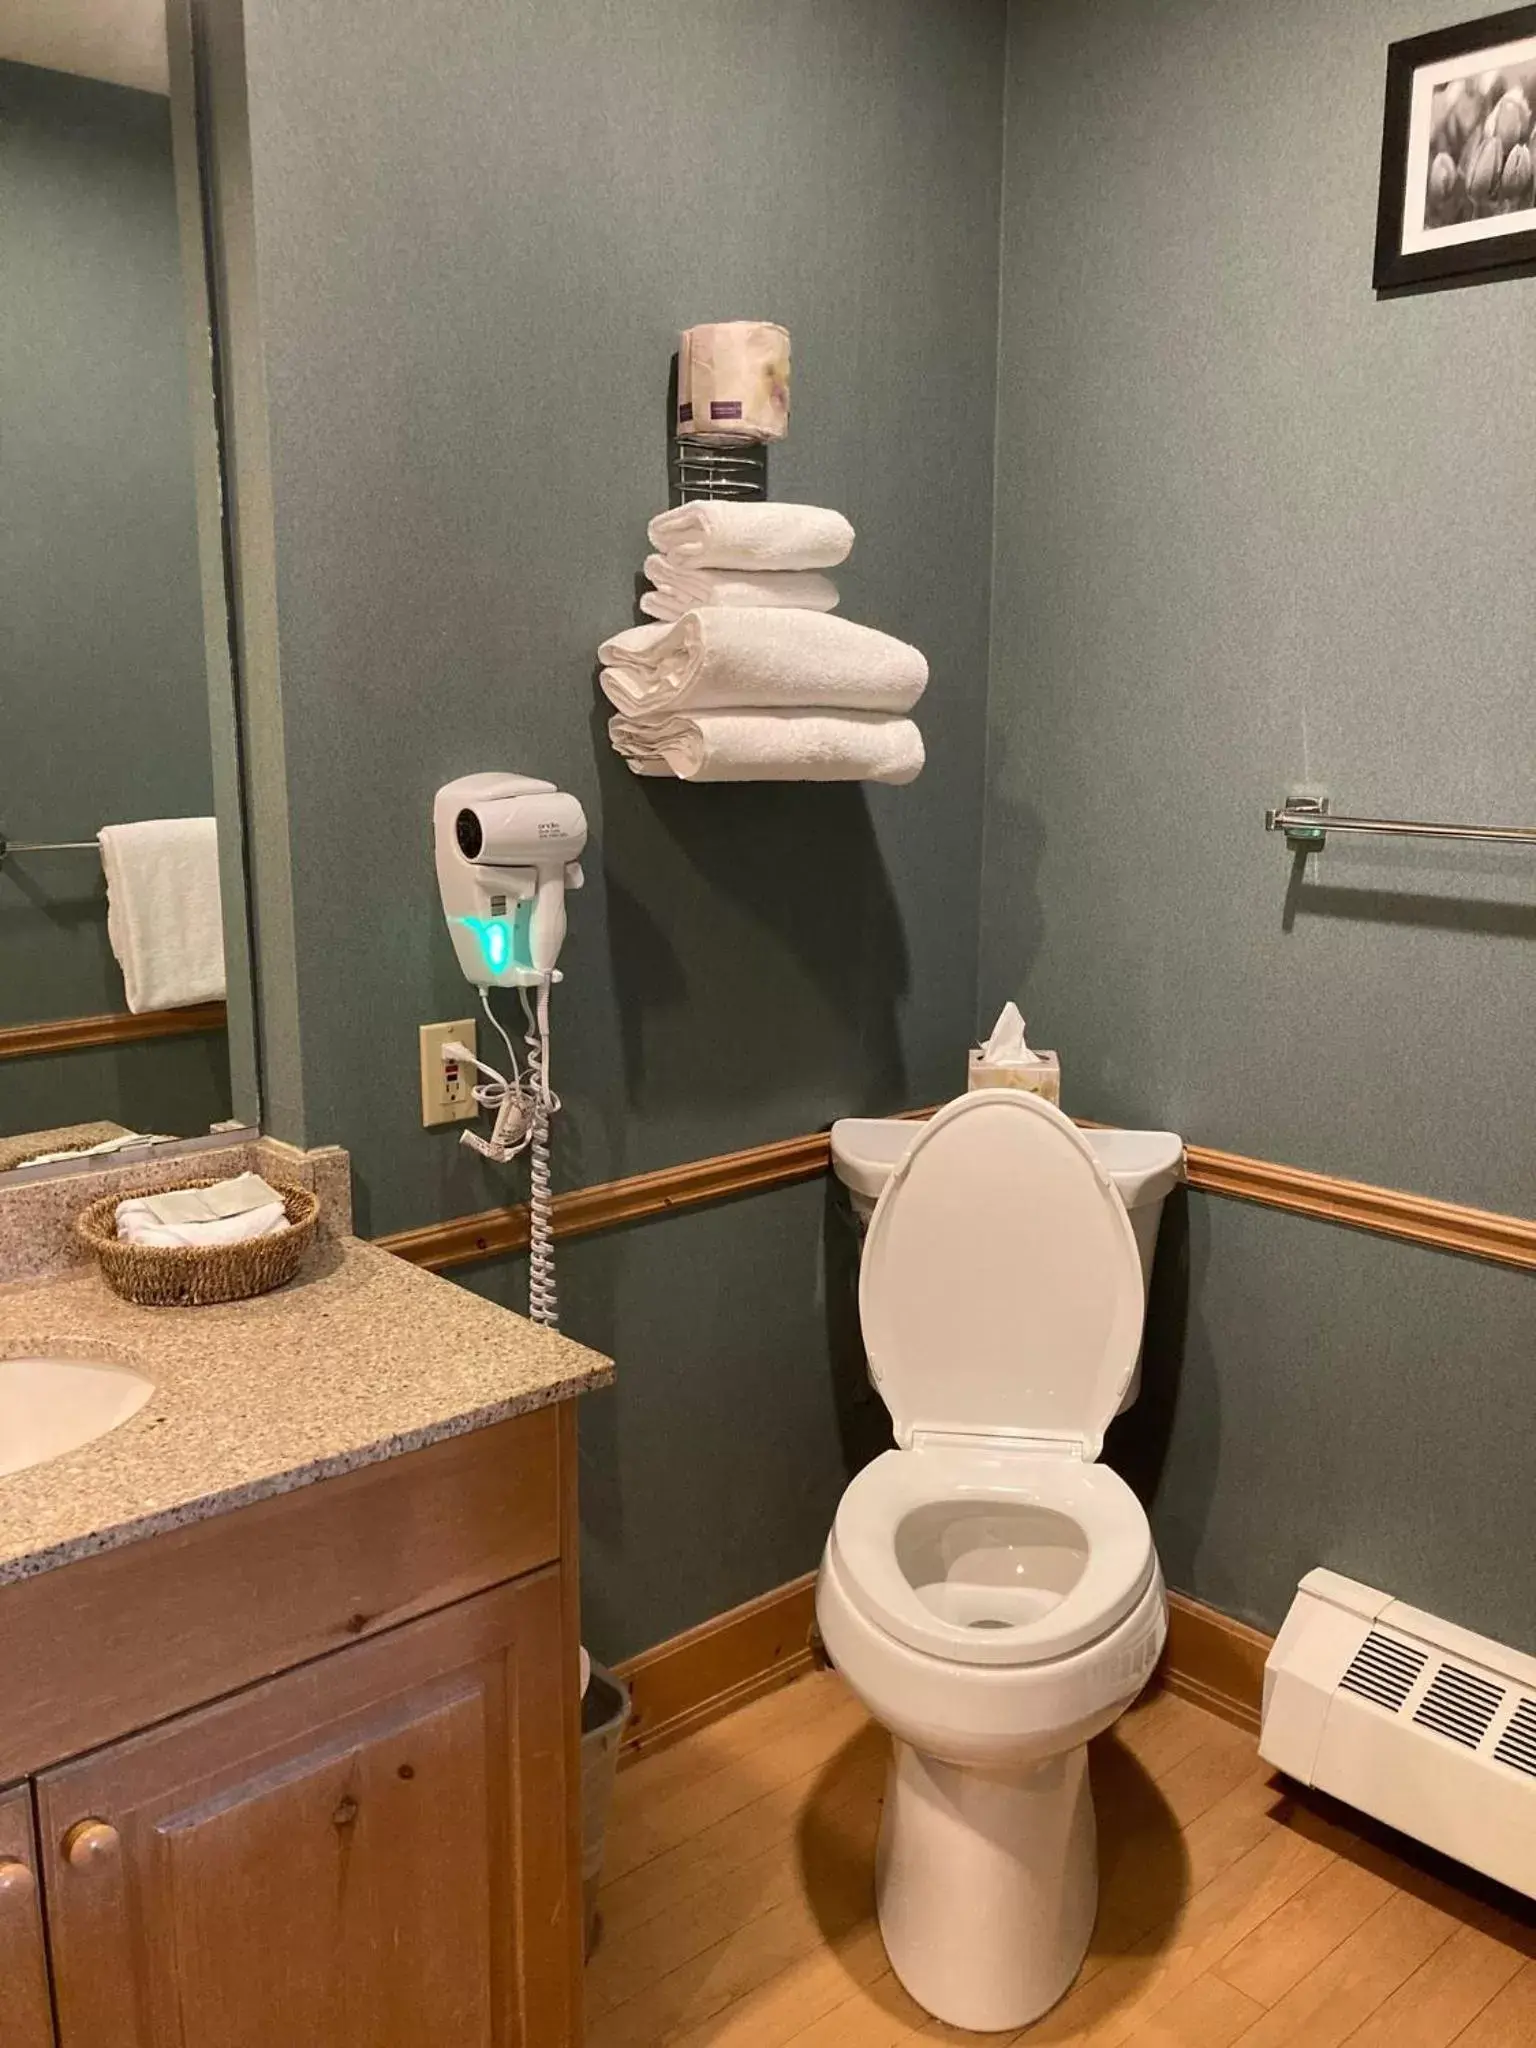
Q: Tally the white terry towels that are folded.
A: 4